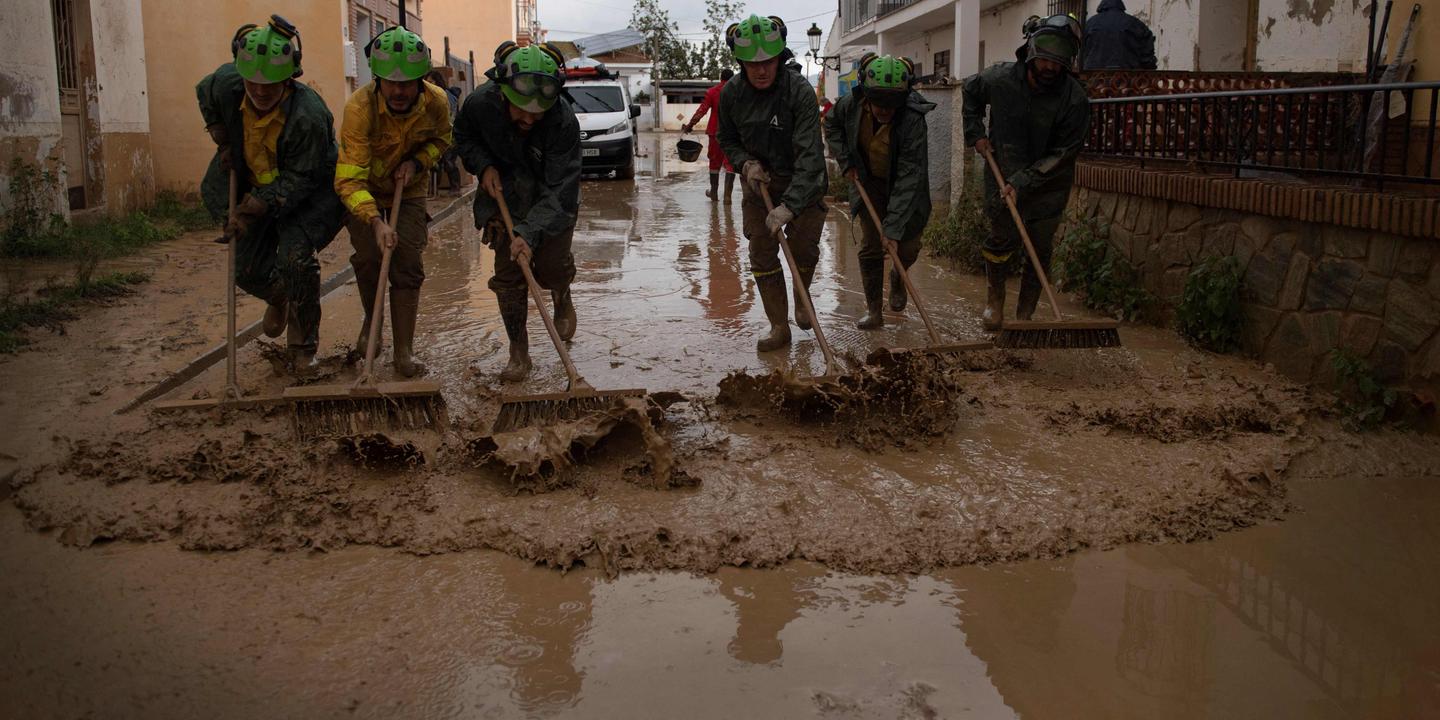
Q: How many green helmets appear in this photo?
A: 6